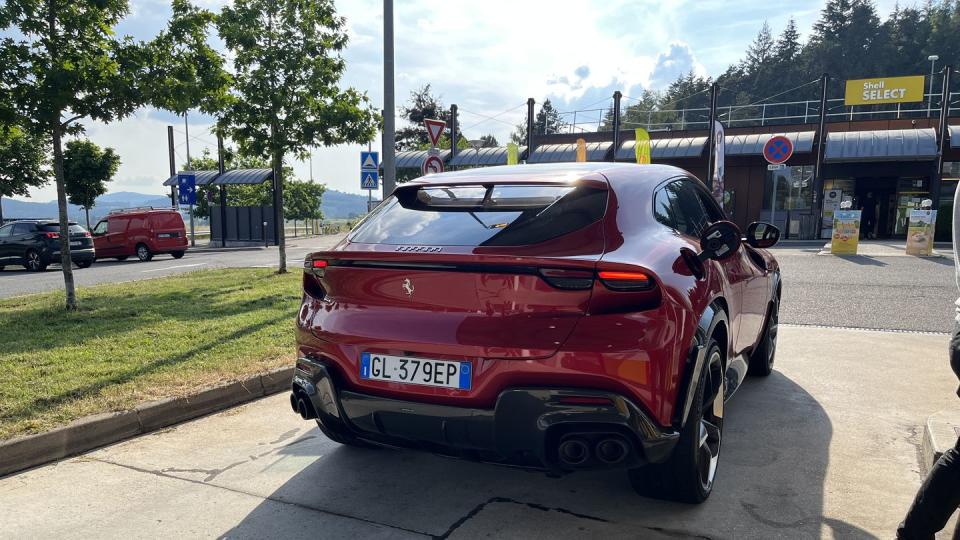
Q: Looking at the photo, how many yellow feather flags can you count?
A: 2